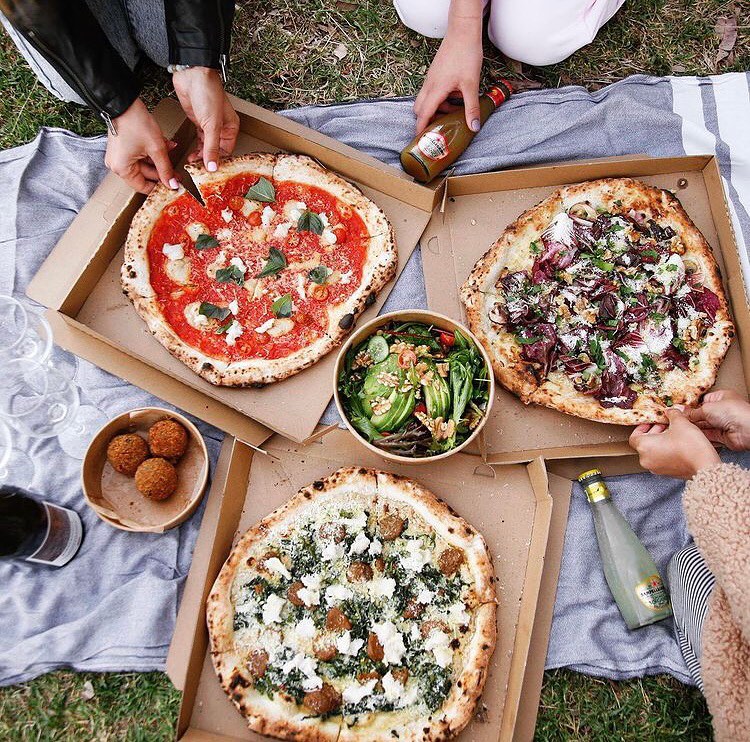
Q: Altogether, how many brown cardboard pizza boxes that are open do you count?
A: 3